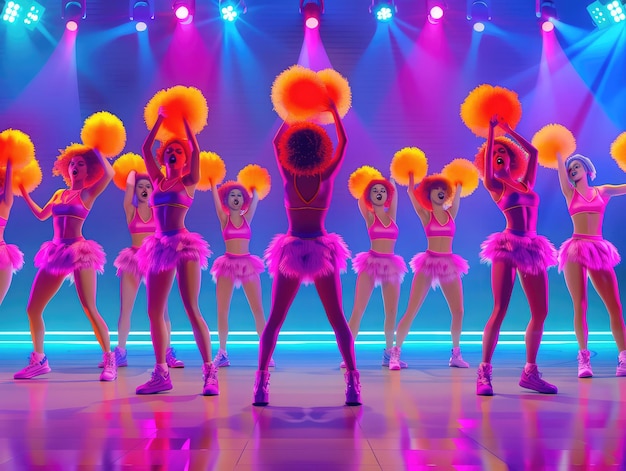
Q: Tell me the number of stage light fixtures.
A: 11